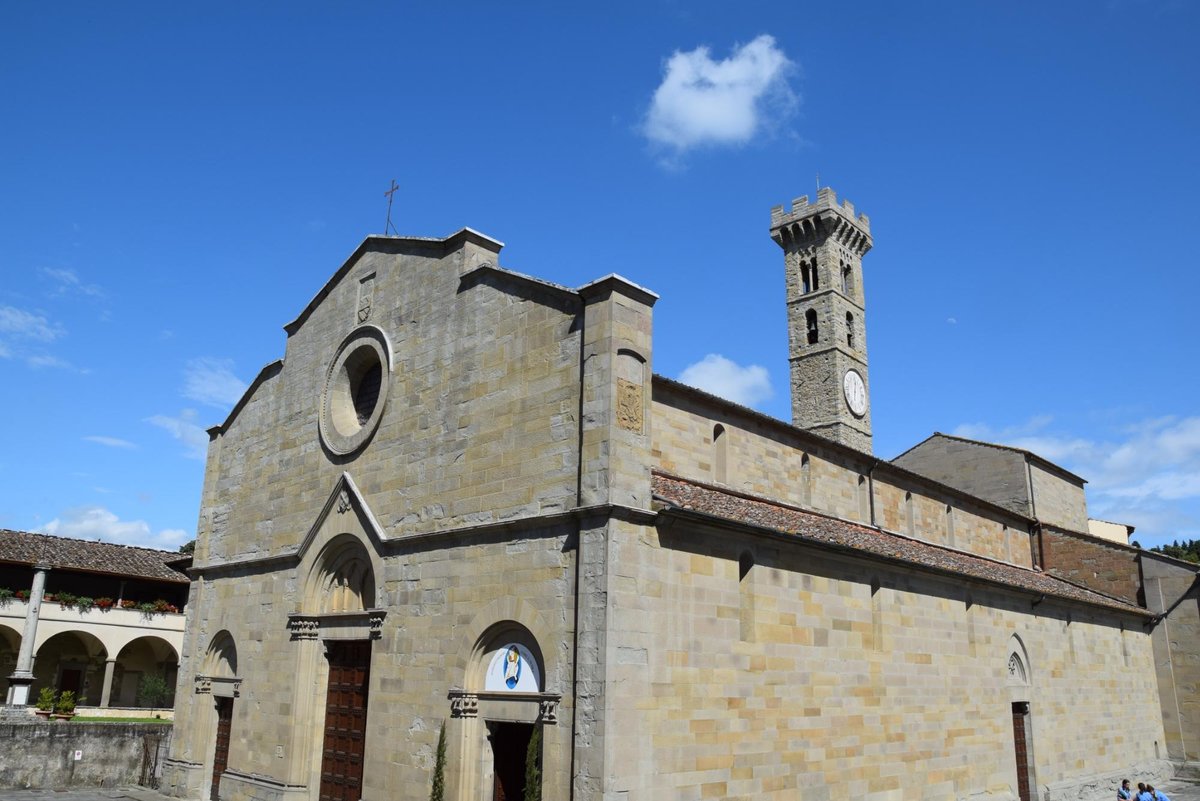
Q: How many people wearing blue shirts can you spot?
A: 3